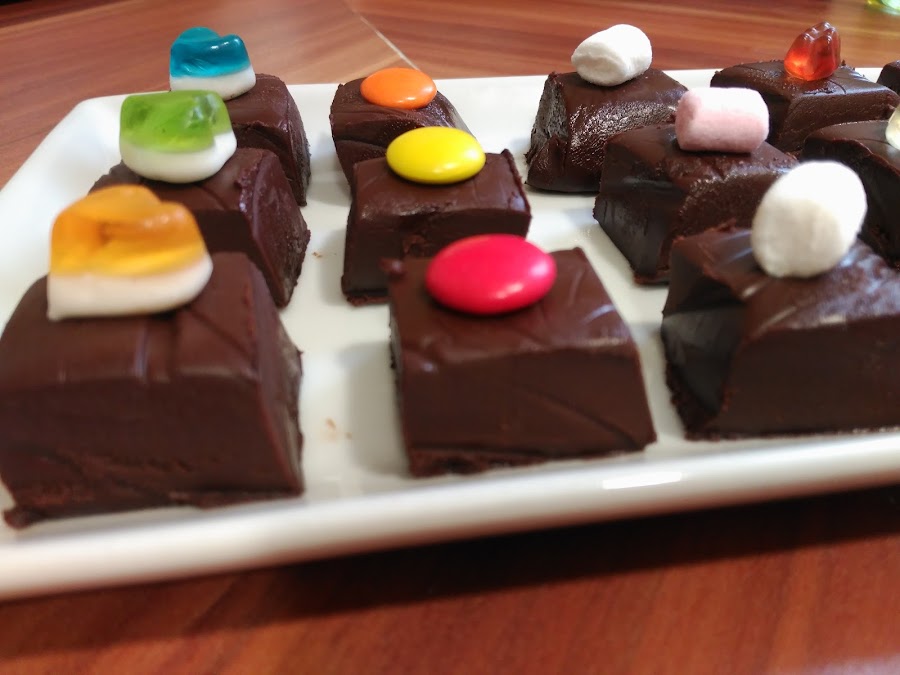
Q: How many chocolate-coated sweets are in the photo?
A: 12